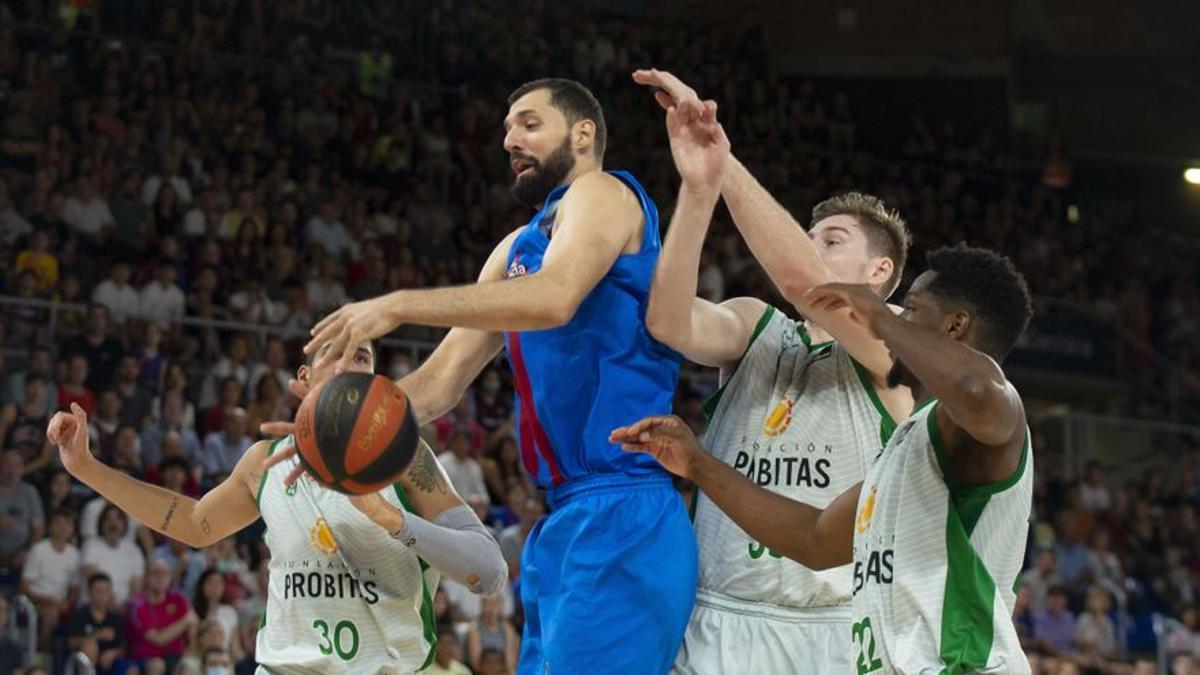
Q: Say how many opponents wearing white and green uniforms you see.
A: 3